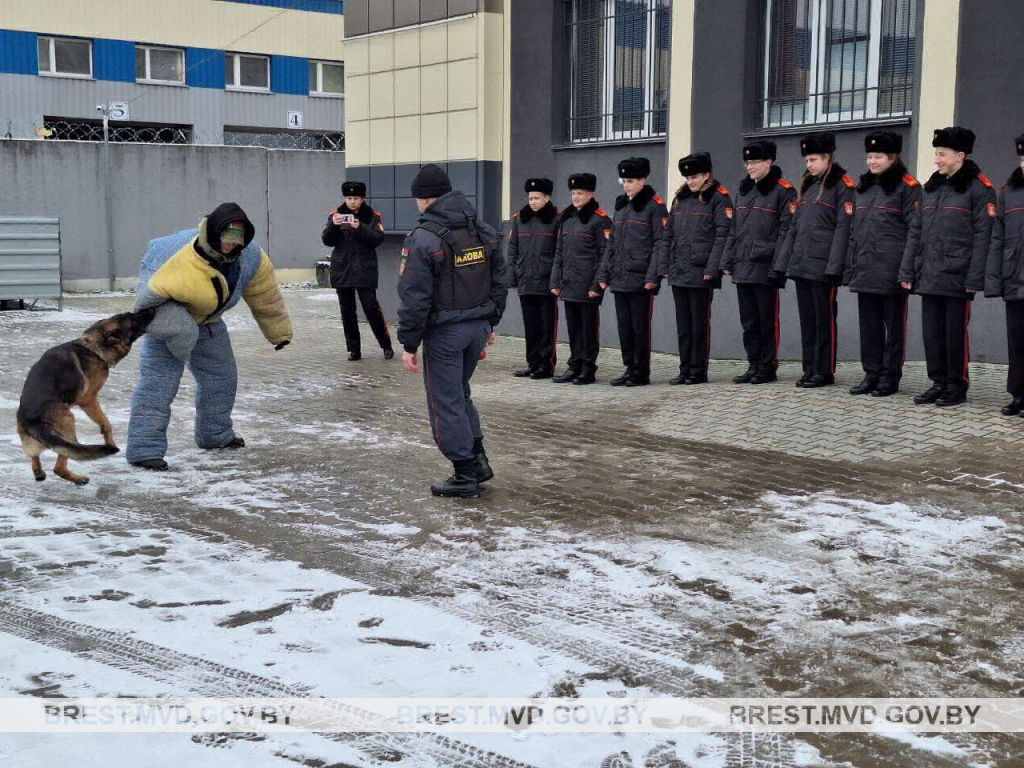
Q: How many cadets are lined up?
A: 9